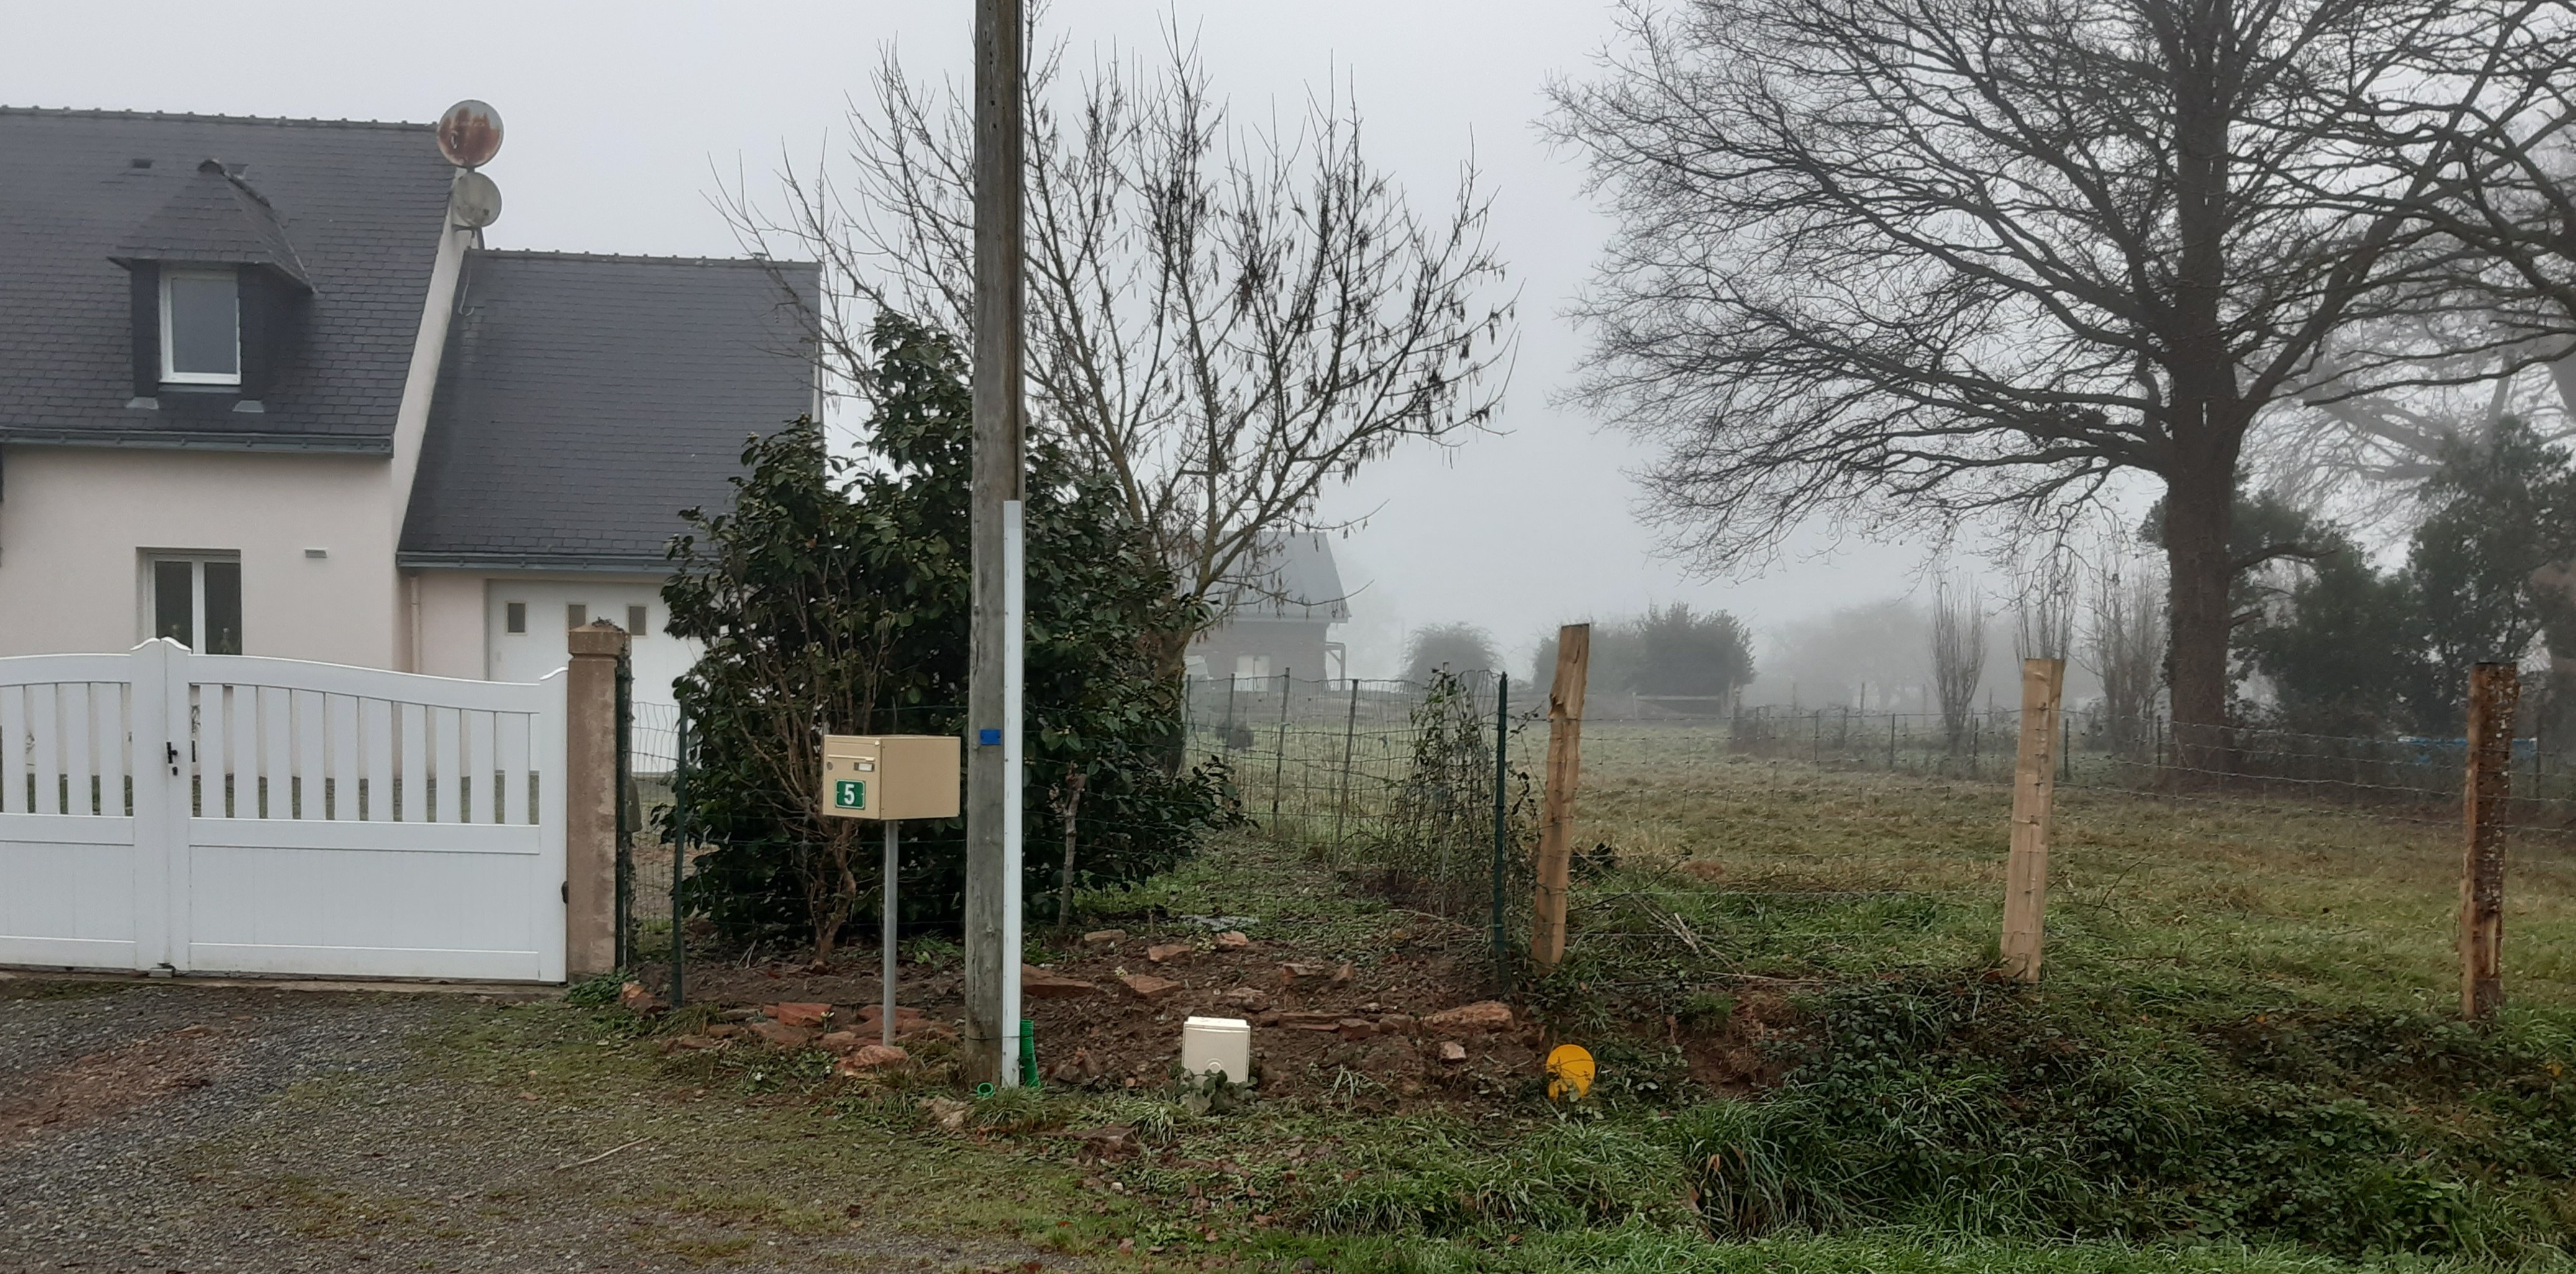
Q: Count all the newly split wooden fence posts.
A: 3